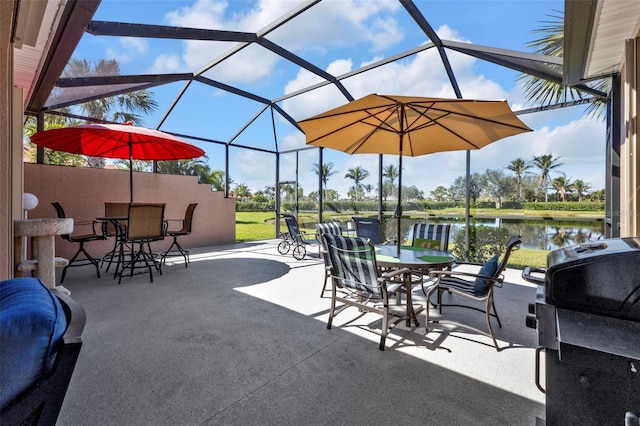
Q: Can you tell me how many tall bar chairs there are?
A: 4